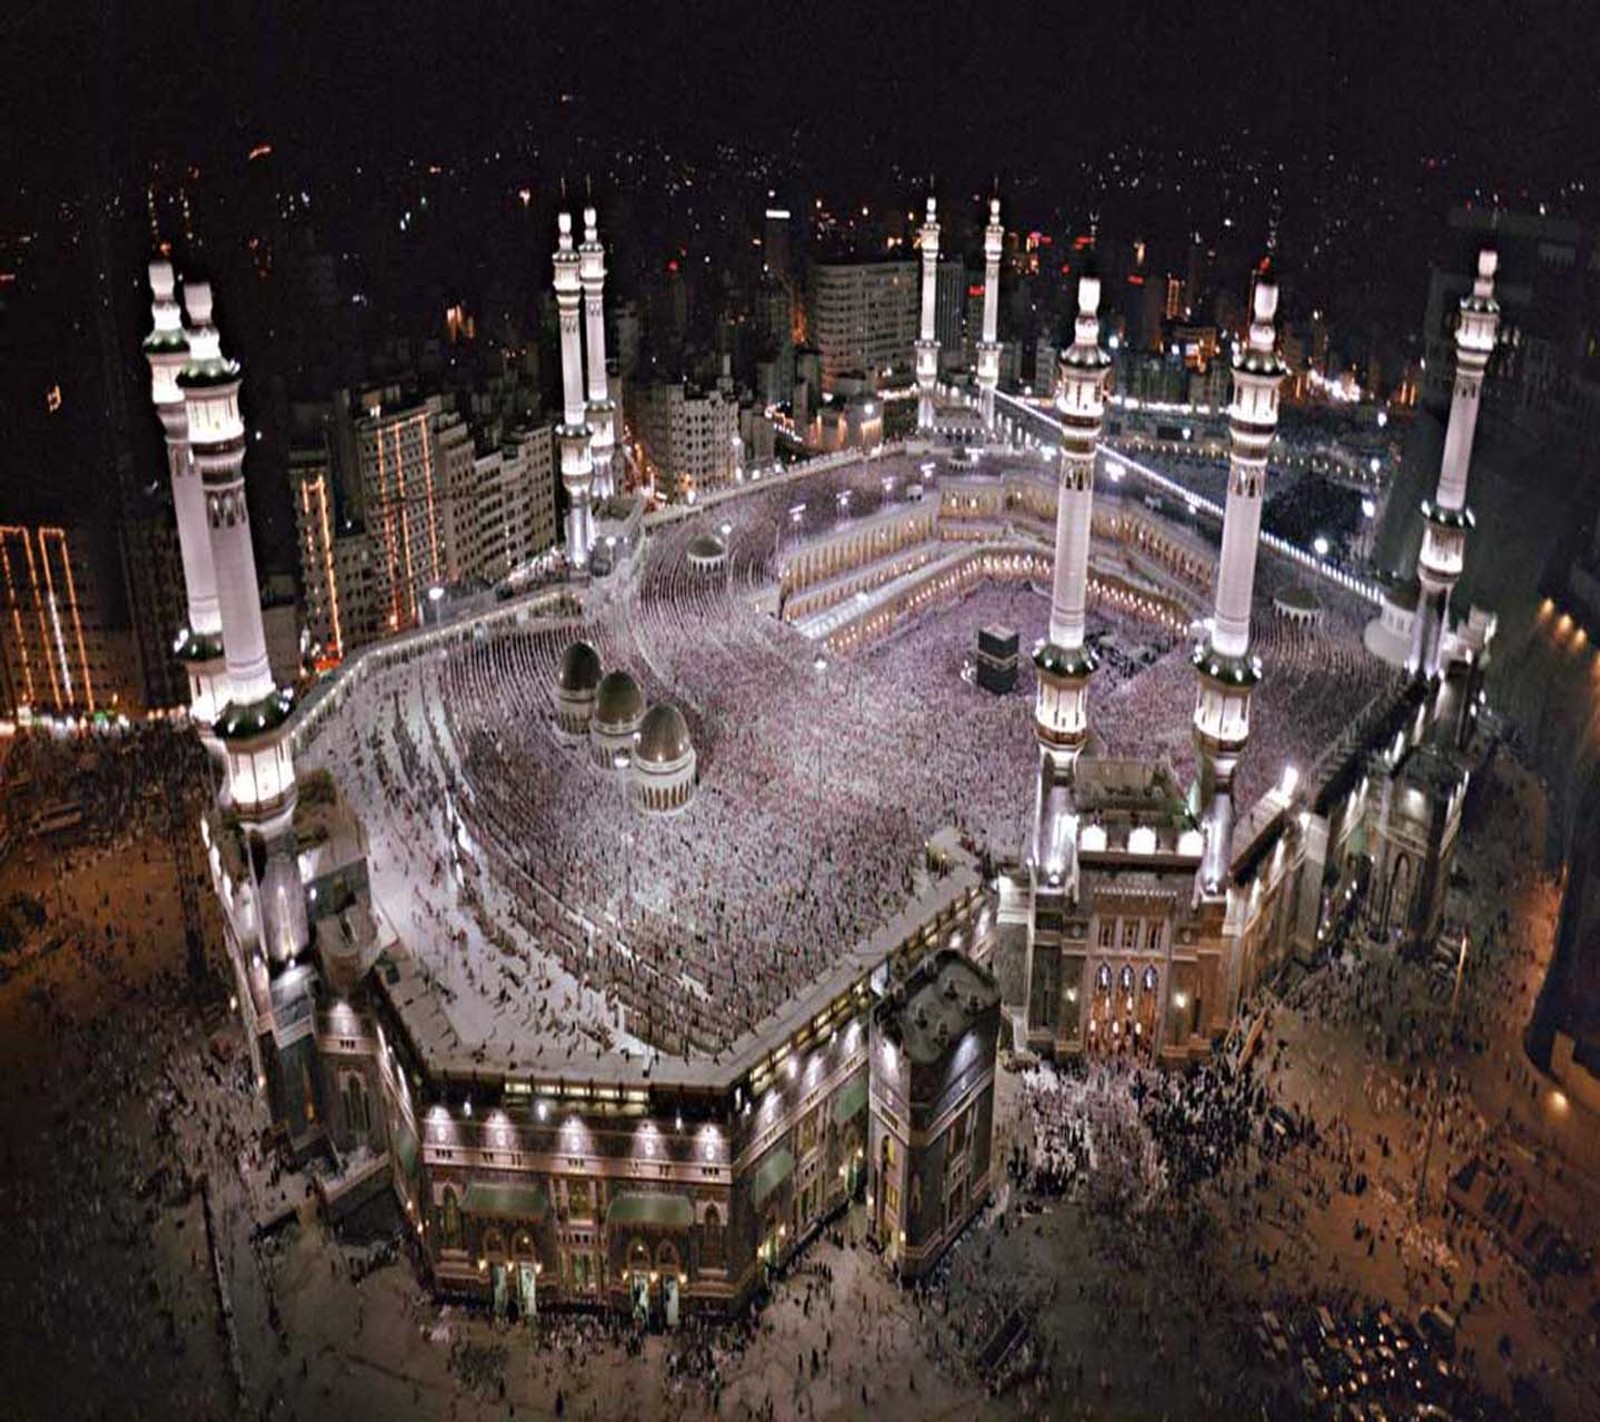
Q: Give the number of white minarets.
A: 9